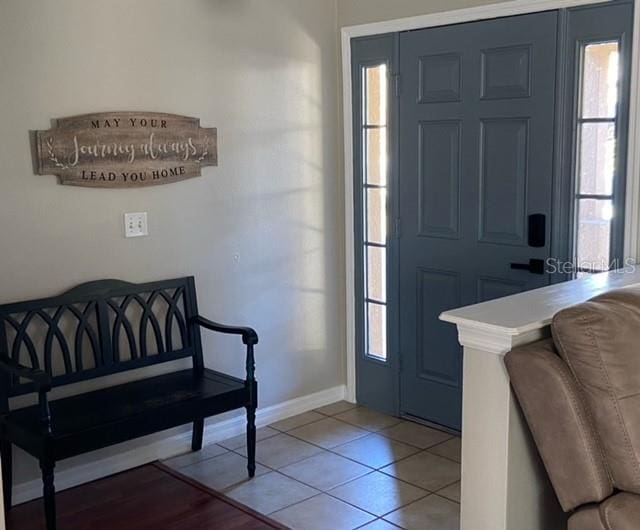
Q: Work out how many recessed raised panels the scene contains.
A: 6